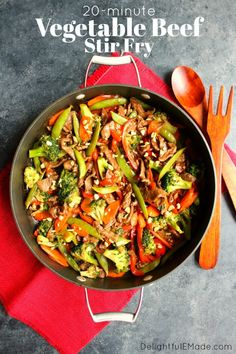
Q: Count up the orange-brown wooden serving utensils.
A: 2